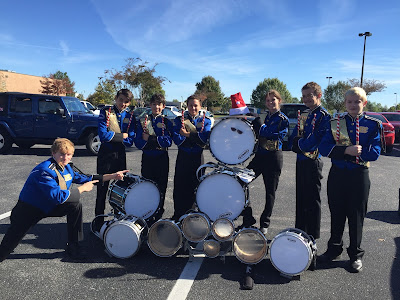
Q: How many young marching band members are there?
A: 7